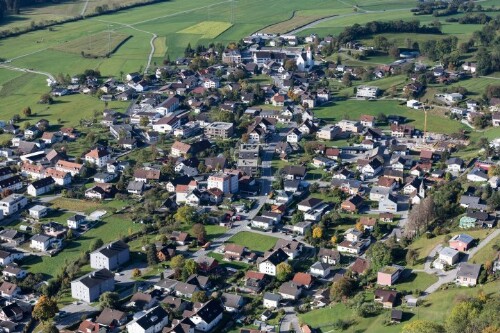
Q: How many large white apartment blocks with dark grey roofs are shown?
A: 2